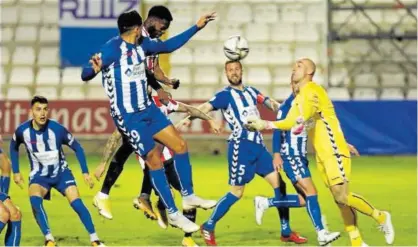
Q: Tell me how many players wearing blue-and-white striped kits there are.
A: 4